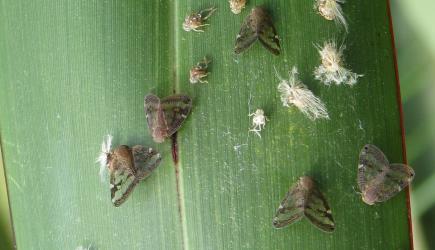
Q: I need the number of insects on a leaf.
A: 12